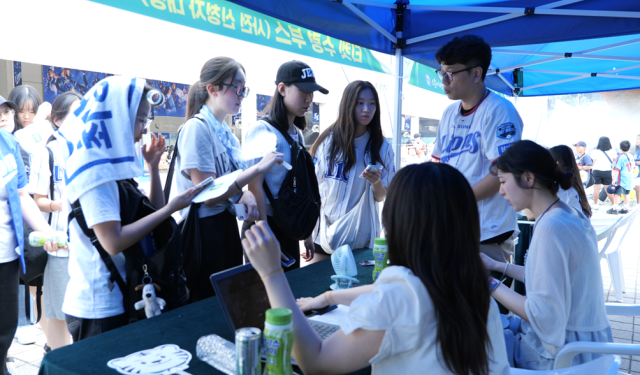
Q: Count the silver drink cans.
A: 1